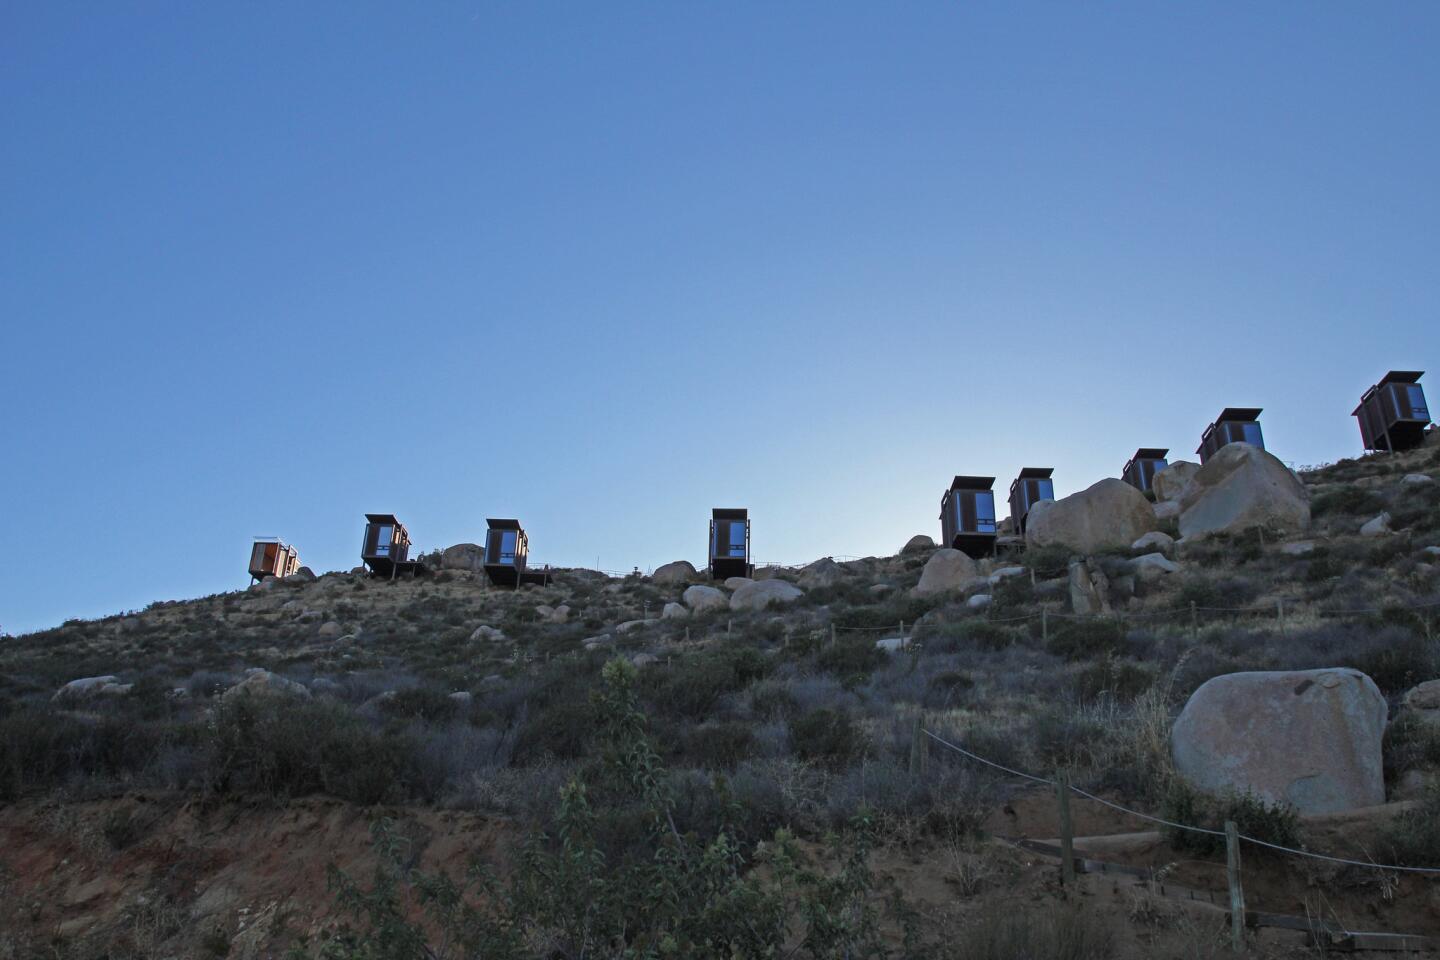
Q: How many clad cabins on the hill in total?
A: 9